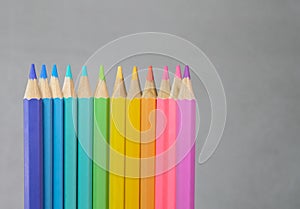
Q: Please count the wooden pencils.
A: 12